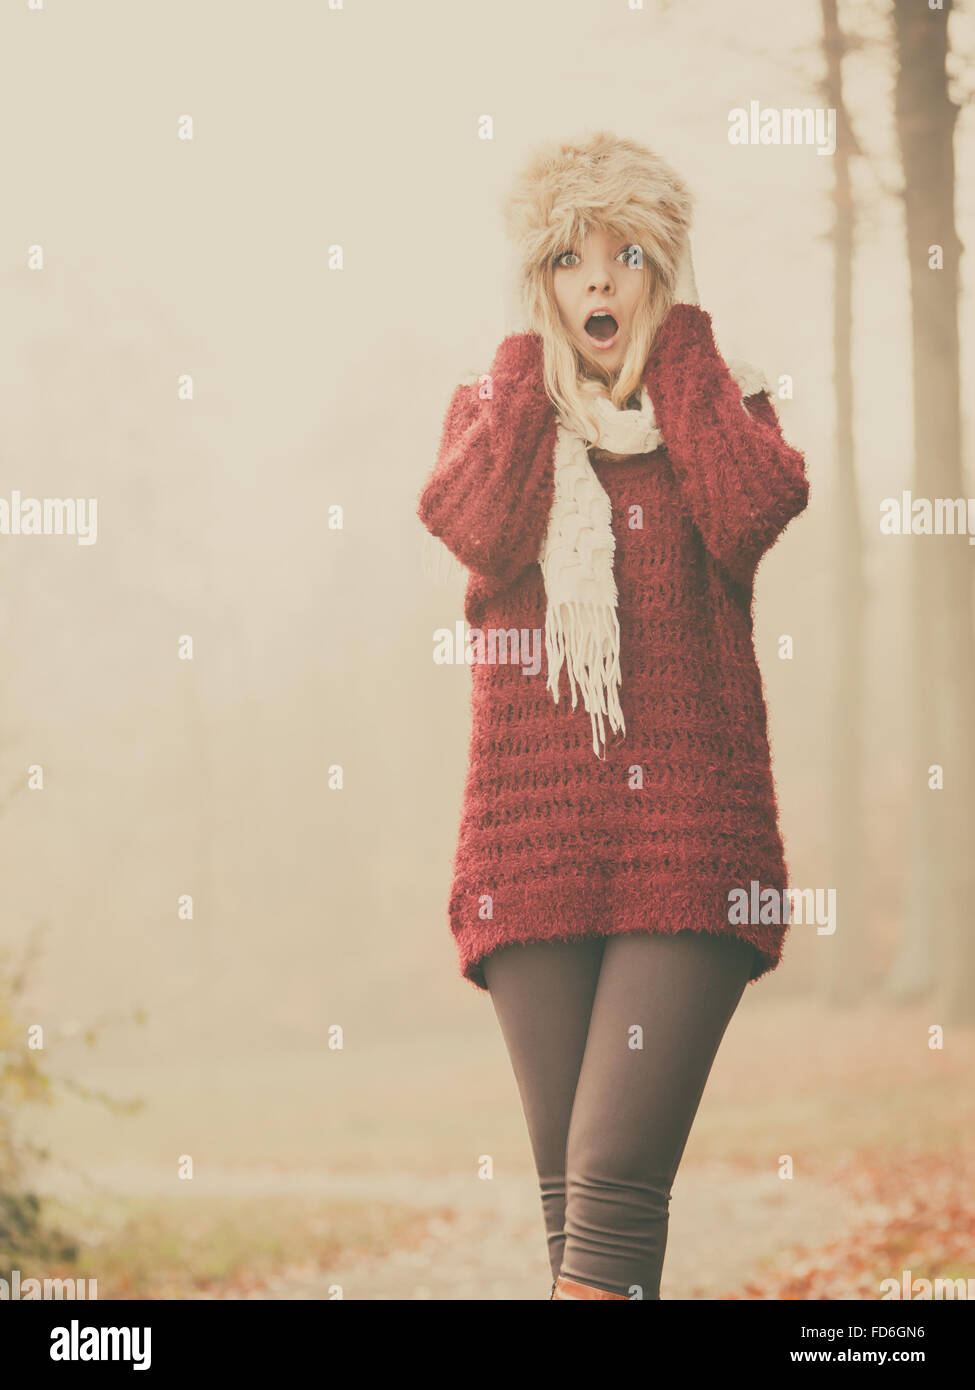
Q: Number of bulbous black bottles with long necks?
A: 0